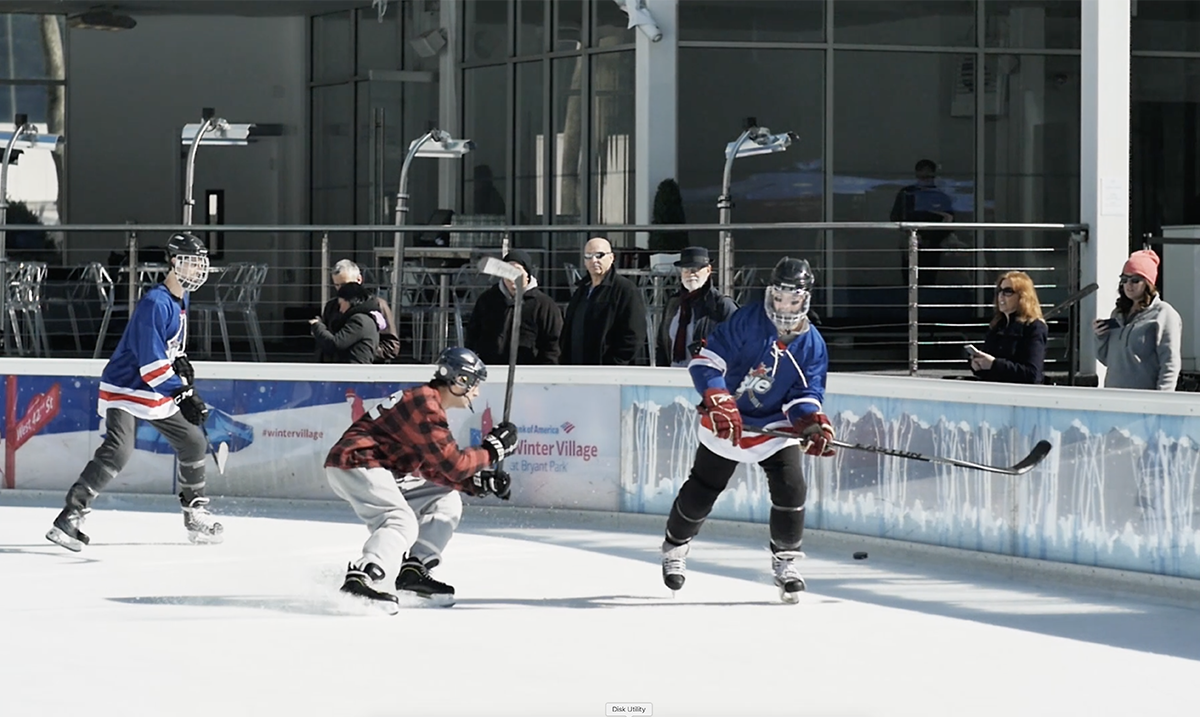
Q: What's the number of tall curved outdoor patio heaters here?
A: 4